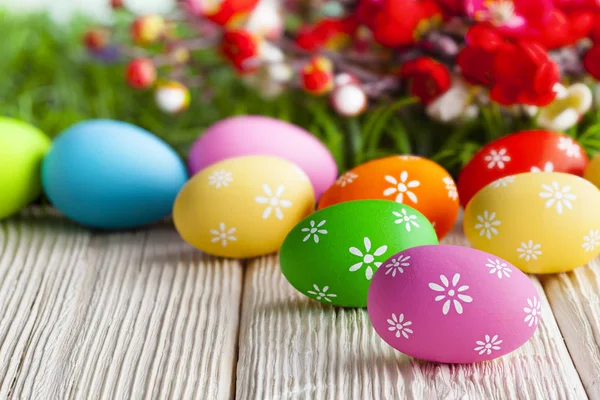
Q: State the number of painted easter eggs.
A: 10